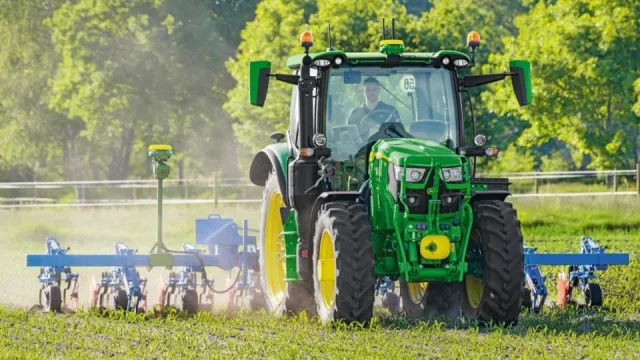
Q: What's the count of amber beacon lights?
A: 2